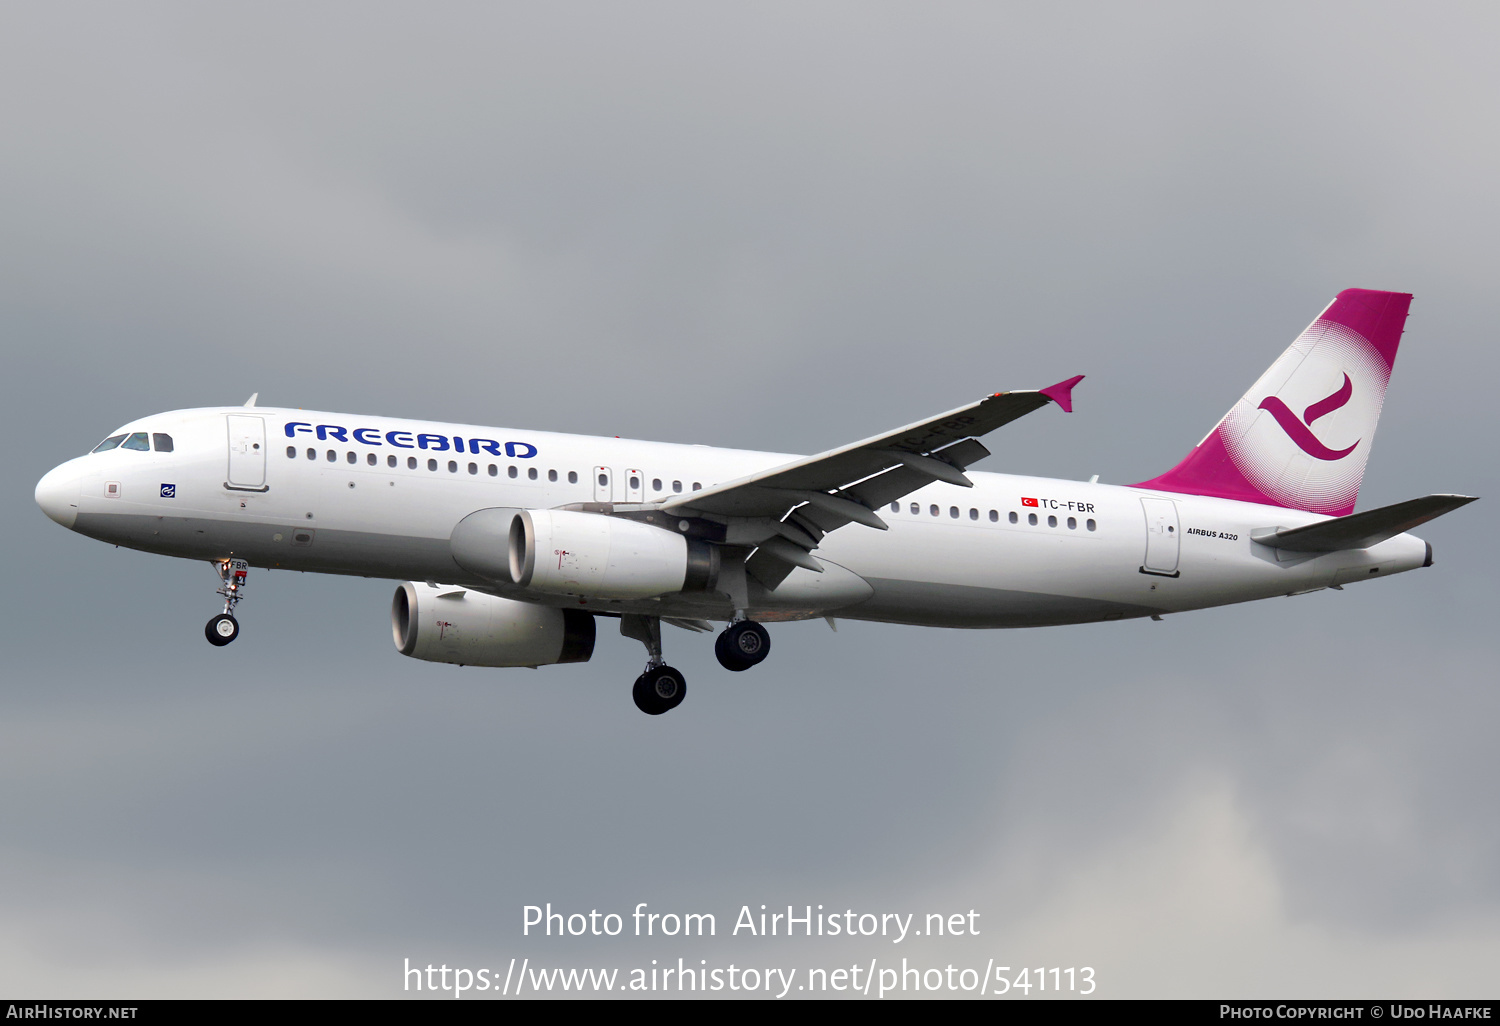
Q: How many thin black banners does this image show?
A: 1